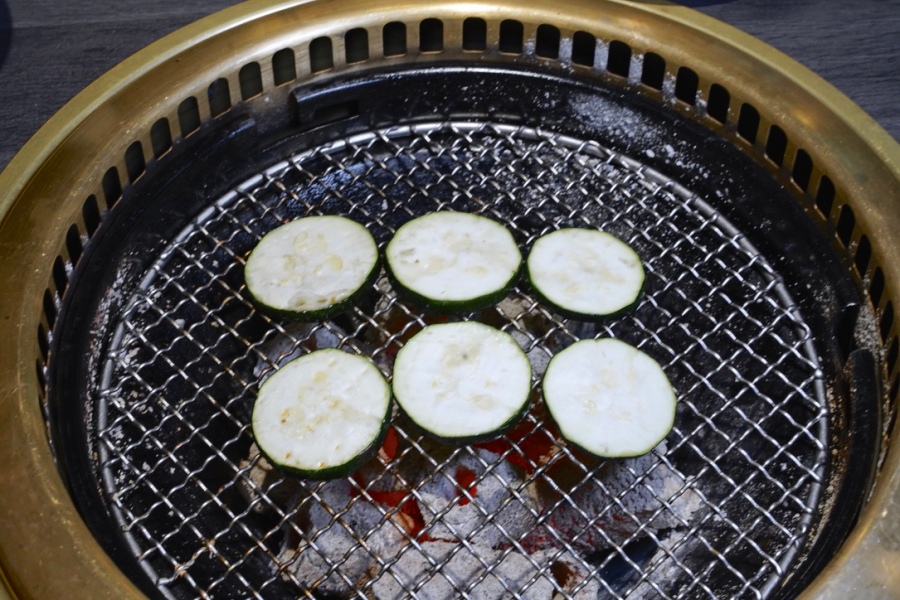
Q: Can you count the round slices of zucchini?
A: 6